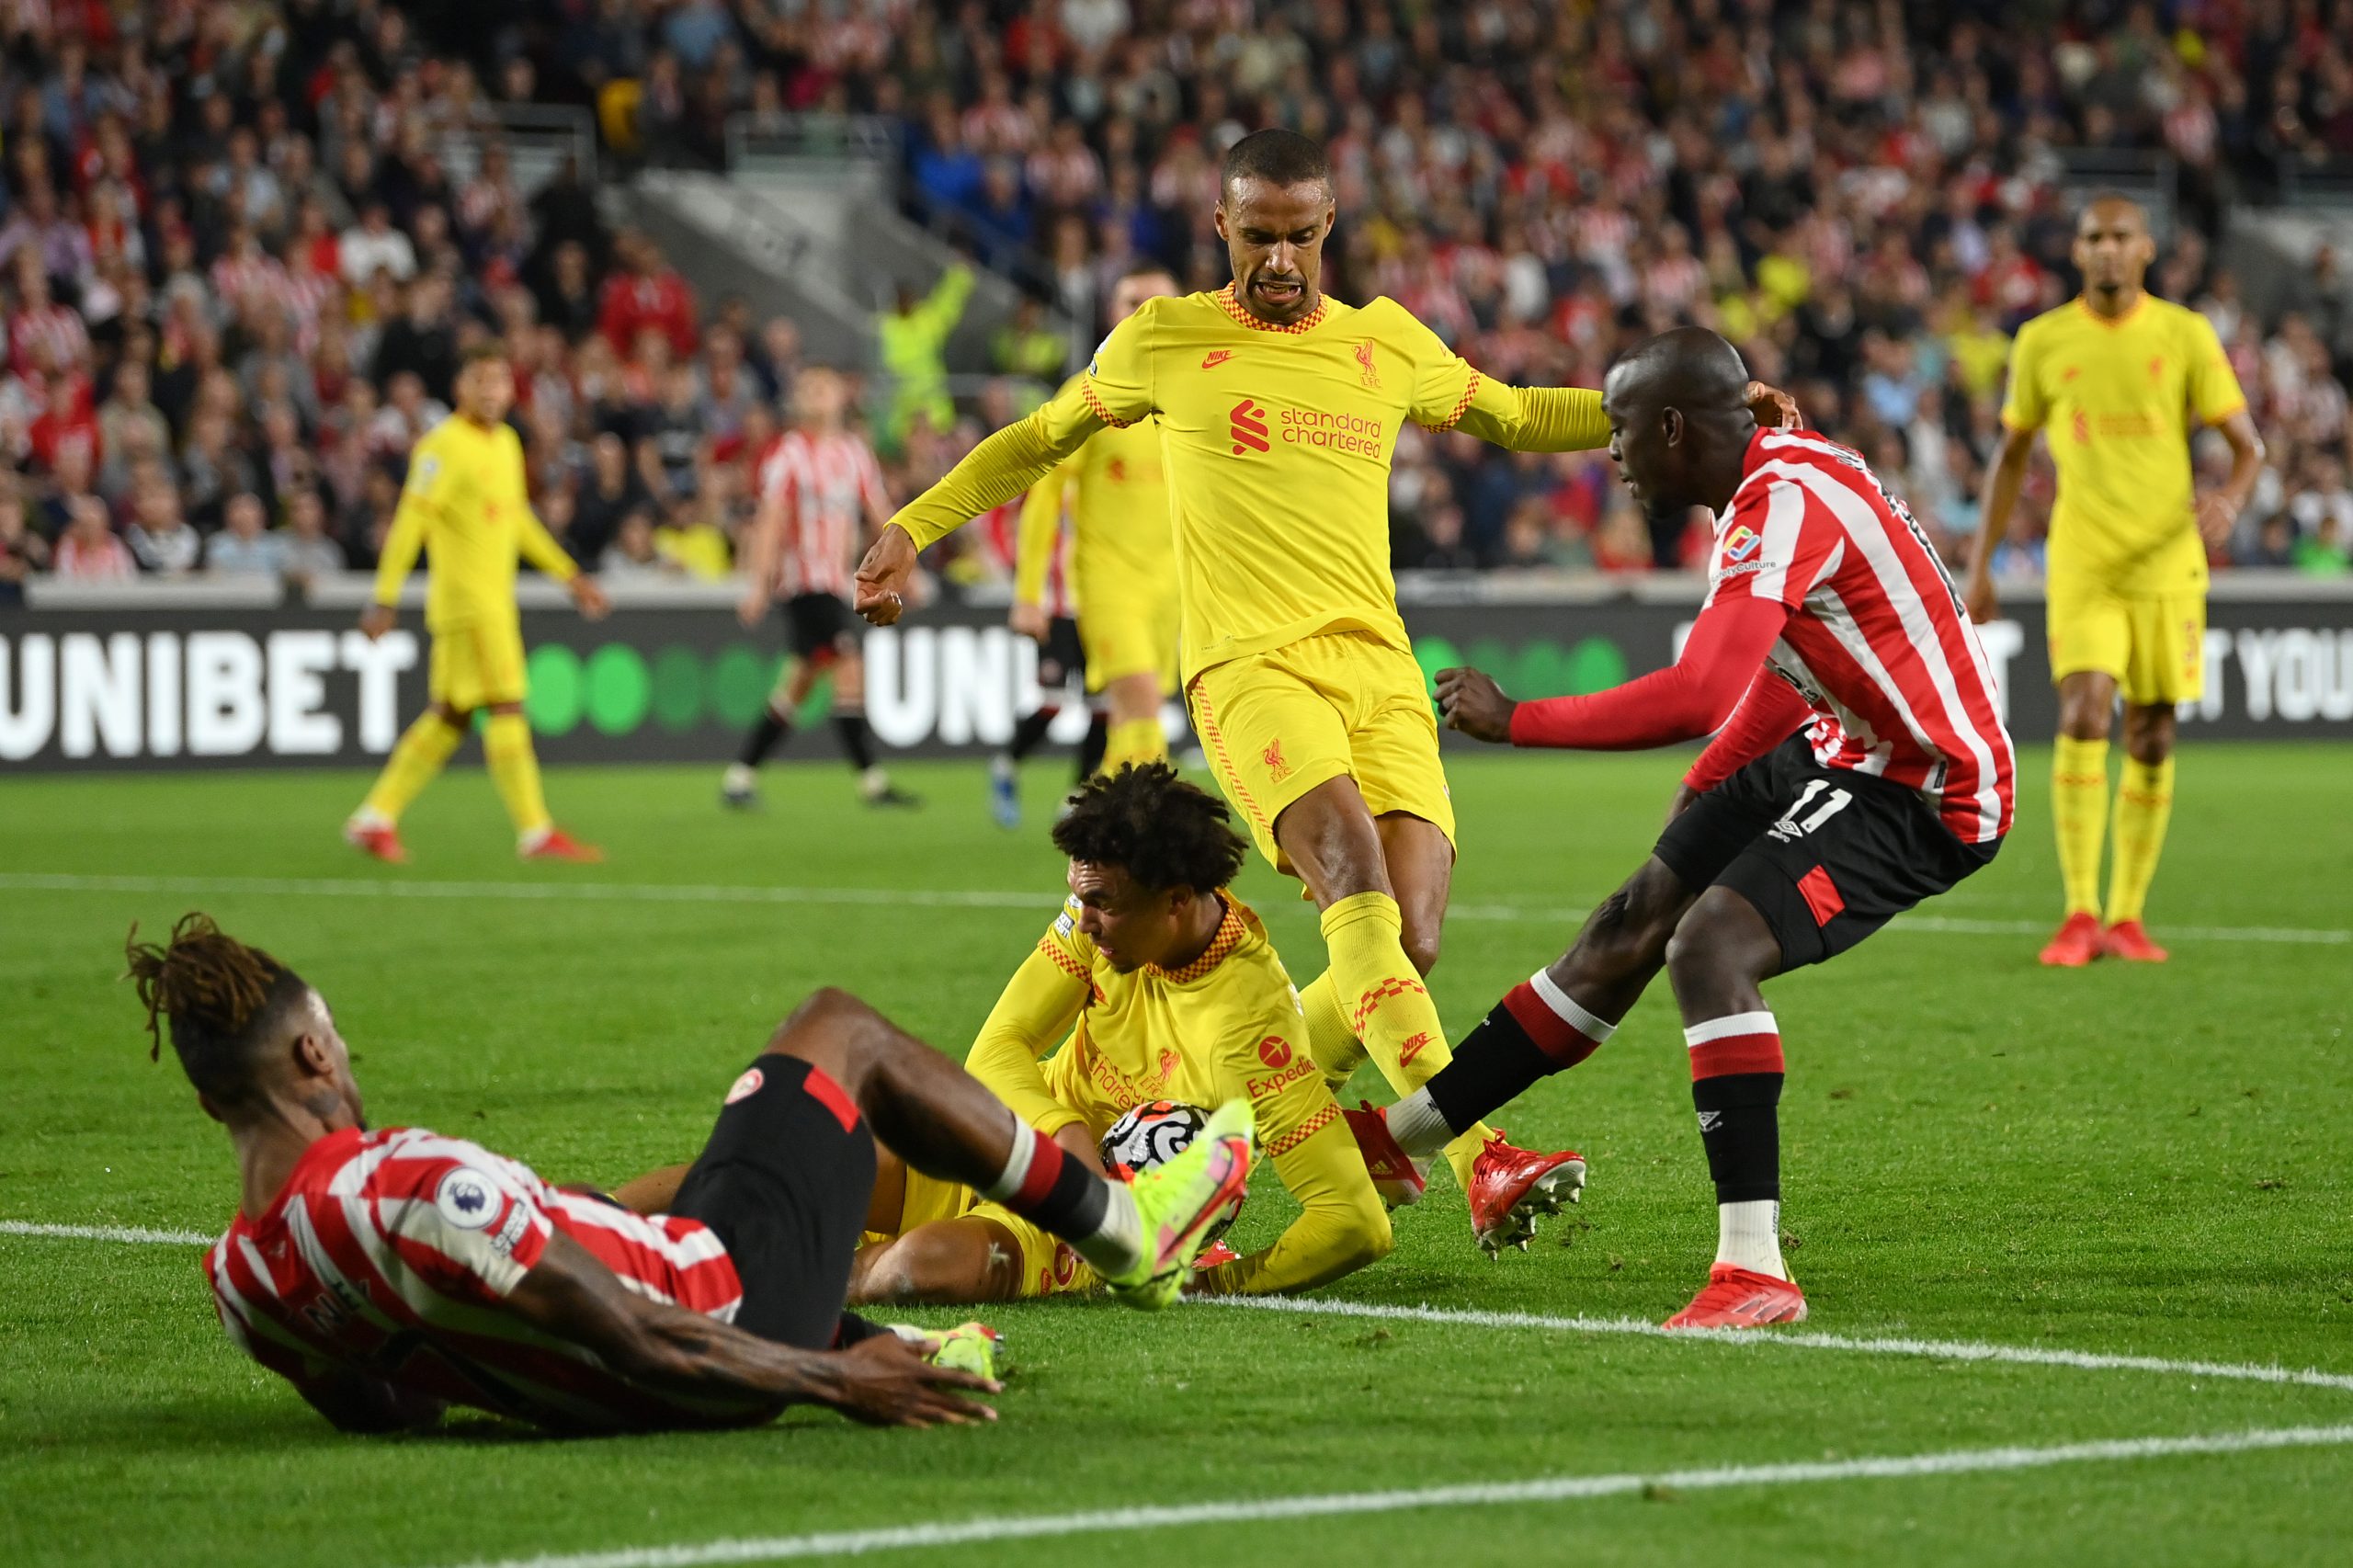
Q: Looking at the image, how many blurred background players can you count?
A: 5